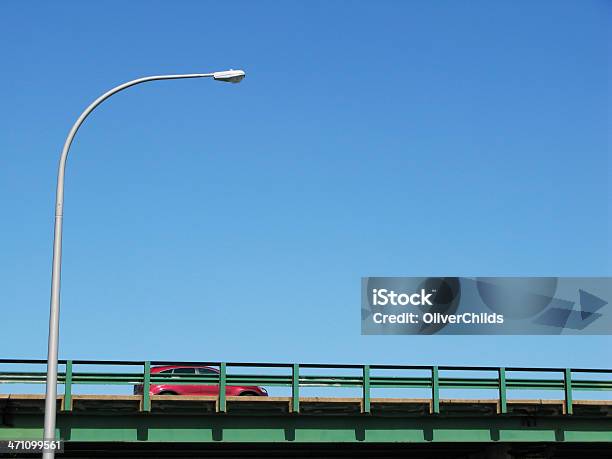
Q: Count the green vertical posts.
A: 8